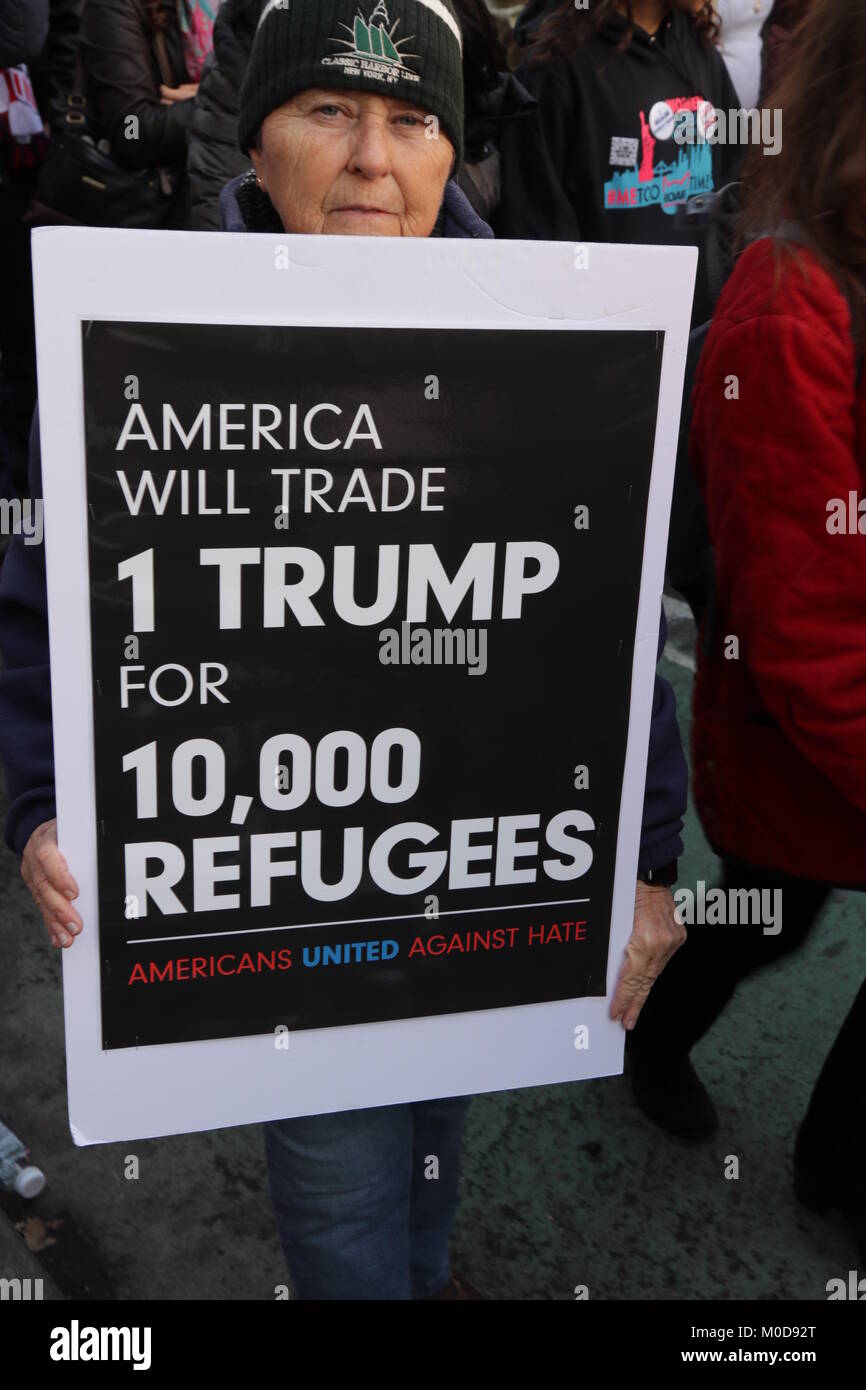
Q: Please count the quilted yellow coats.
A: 0